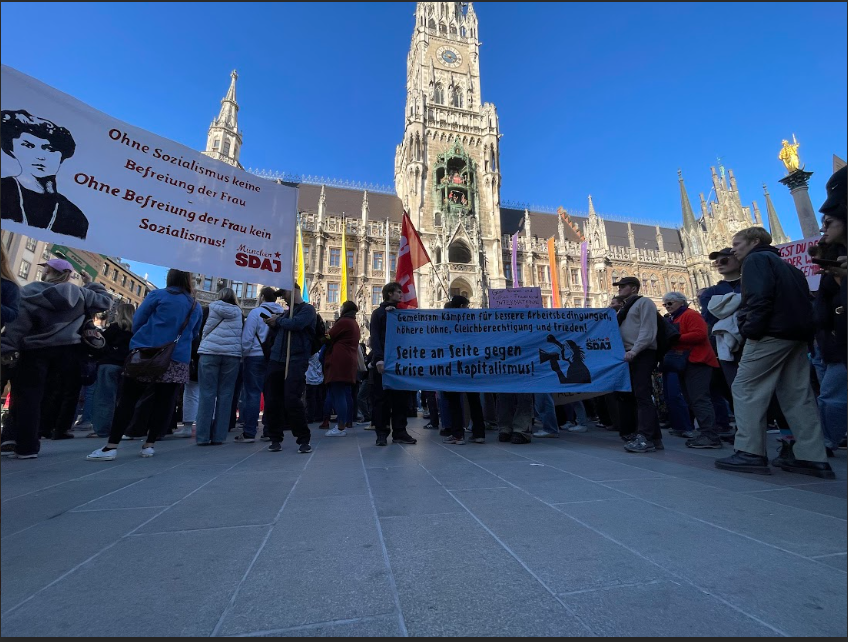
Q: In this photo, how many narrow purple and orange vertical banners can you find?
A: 3